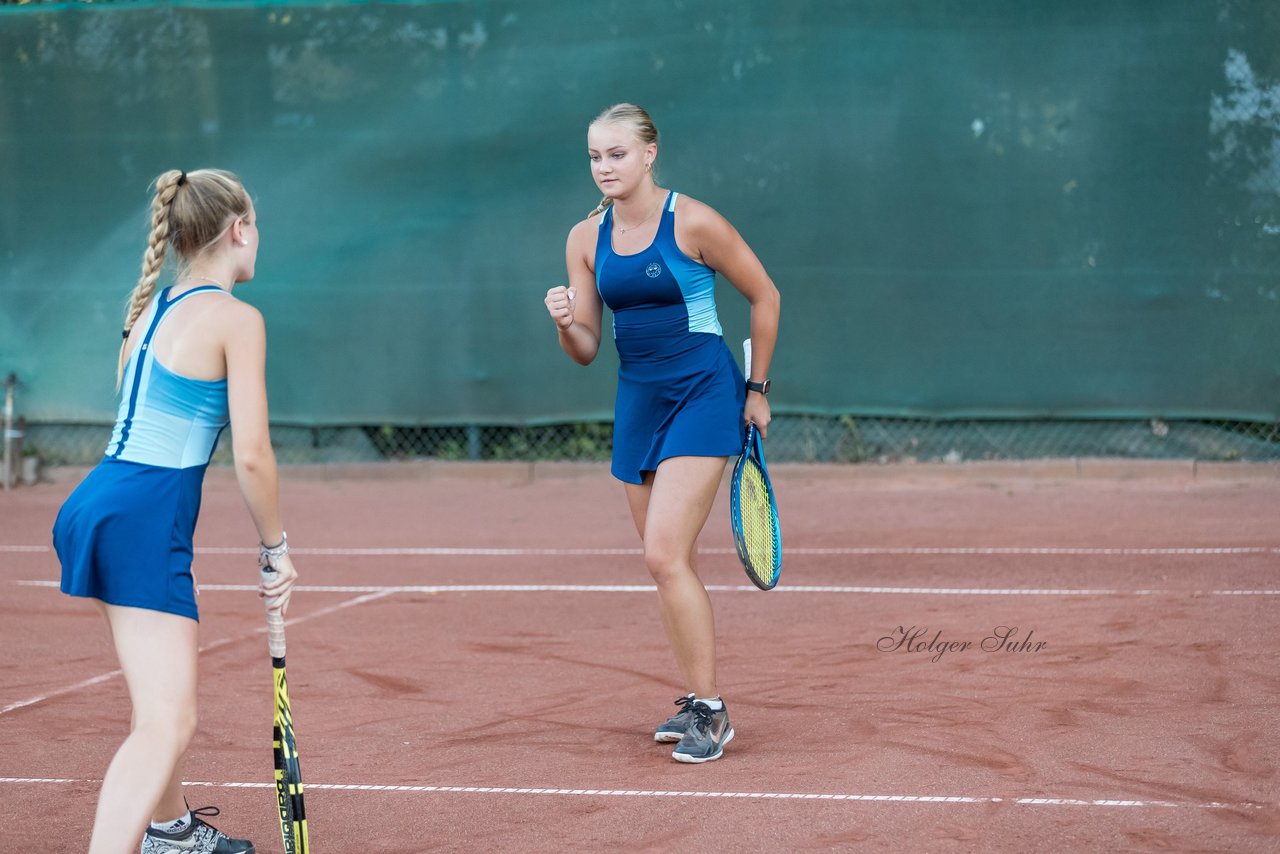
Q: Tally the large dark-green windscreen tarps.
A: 1